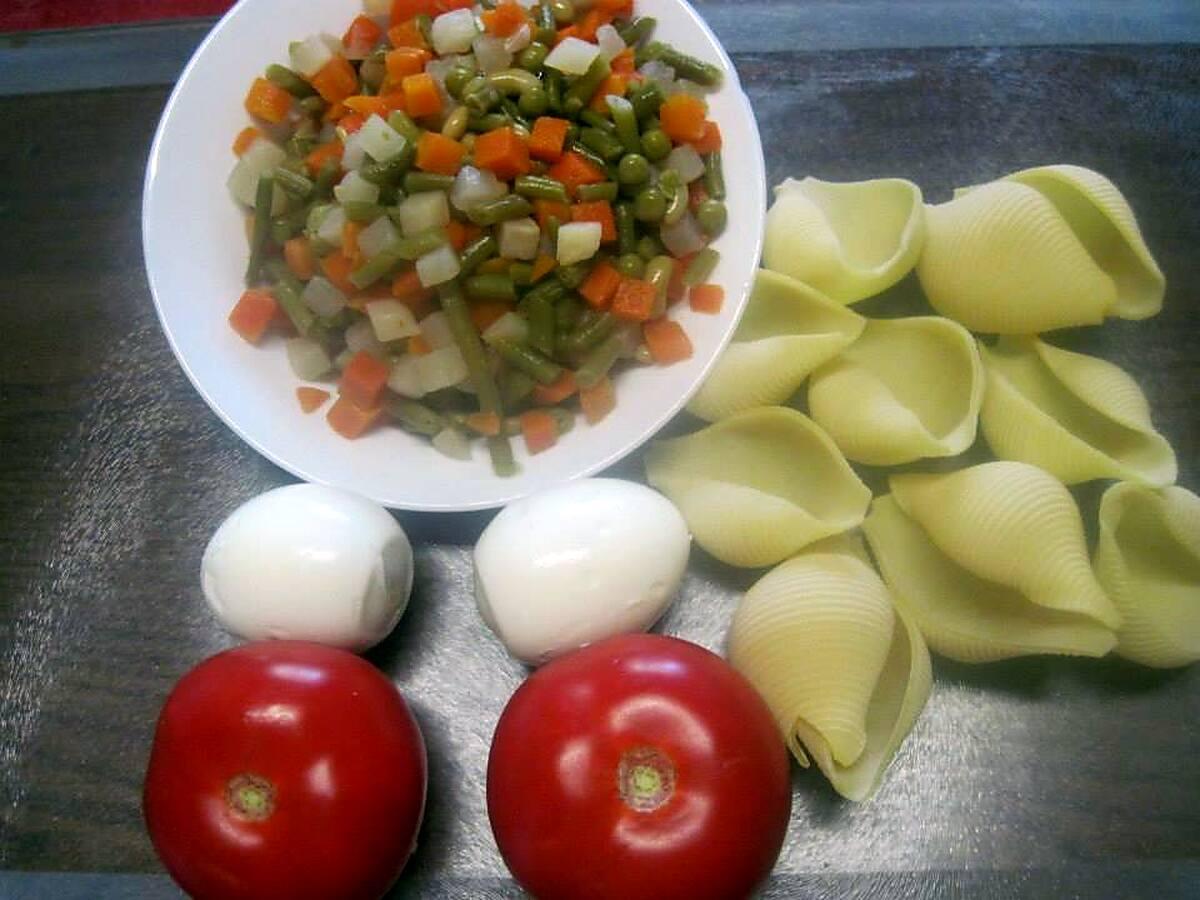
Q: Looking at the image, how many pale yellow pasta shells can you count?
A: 9